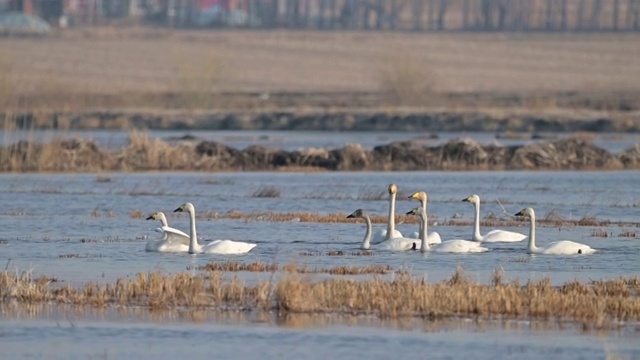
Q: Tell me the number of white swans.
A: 8